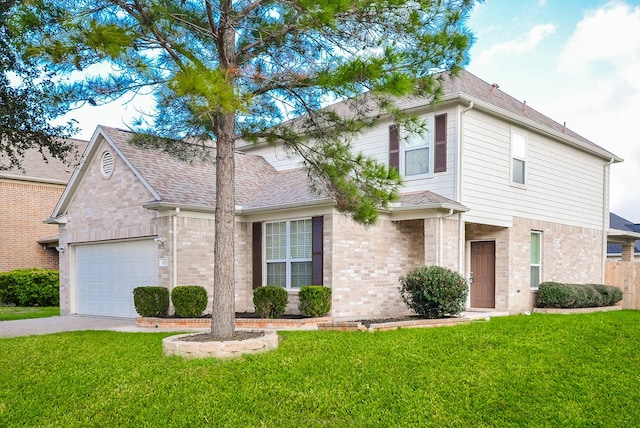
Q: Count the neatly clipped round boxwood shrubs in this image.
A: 4